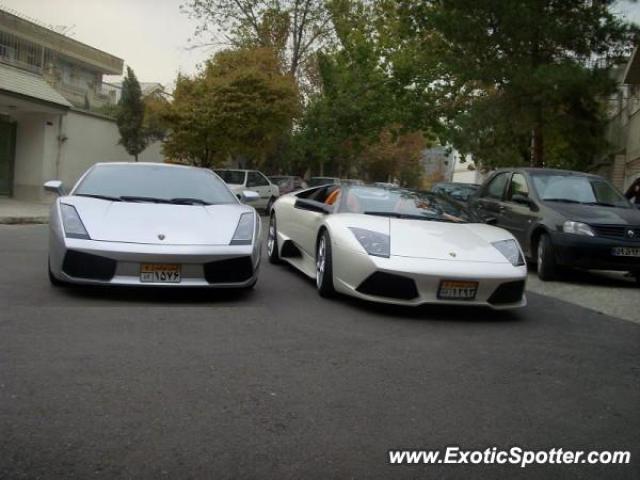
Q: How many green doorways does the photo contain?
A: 1